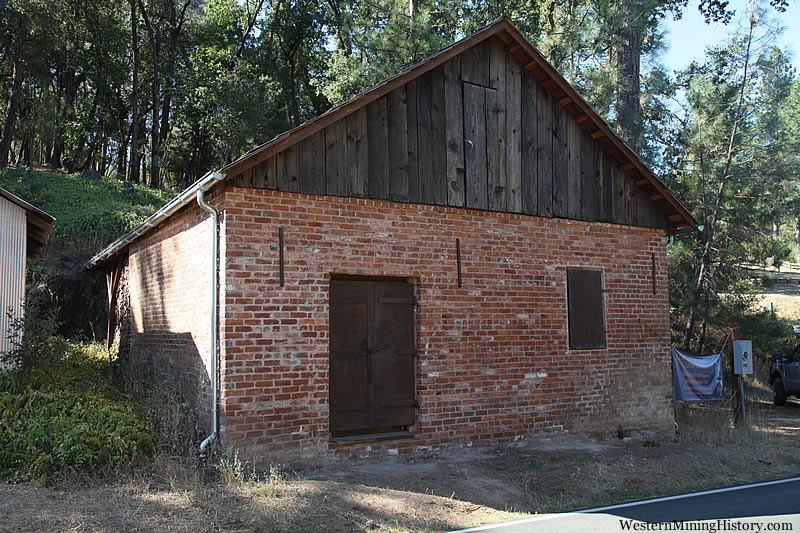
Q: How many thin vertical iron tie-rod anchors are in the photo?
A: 3